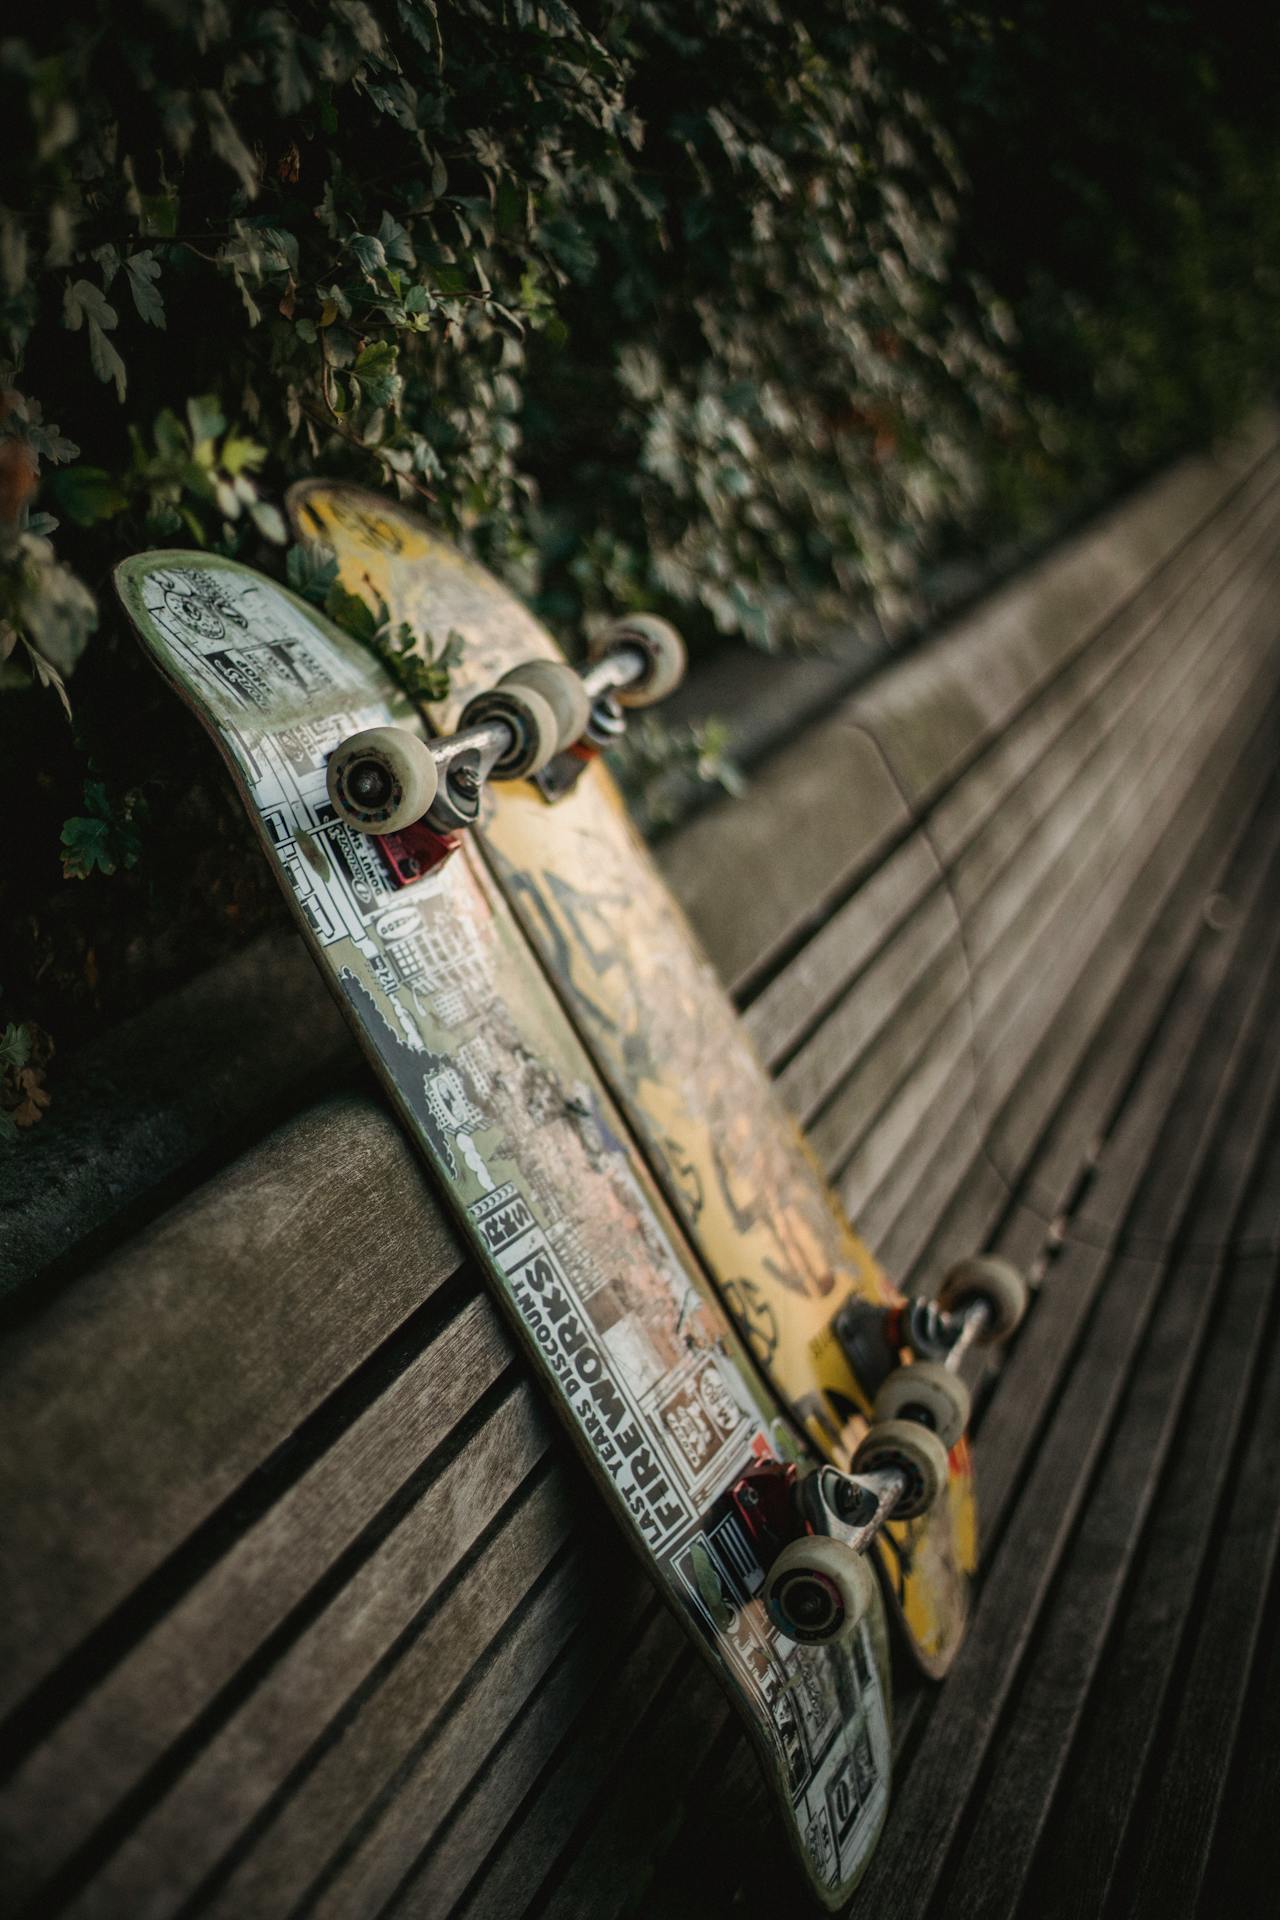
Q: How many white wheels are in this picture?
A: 8